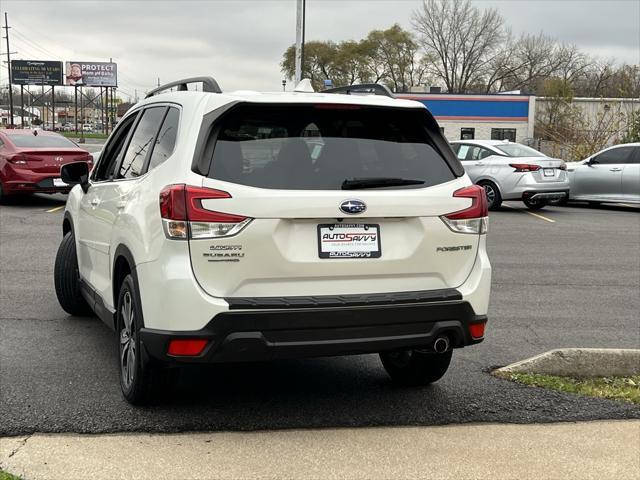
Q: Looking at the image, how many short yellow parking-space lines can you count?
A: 2